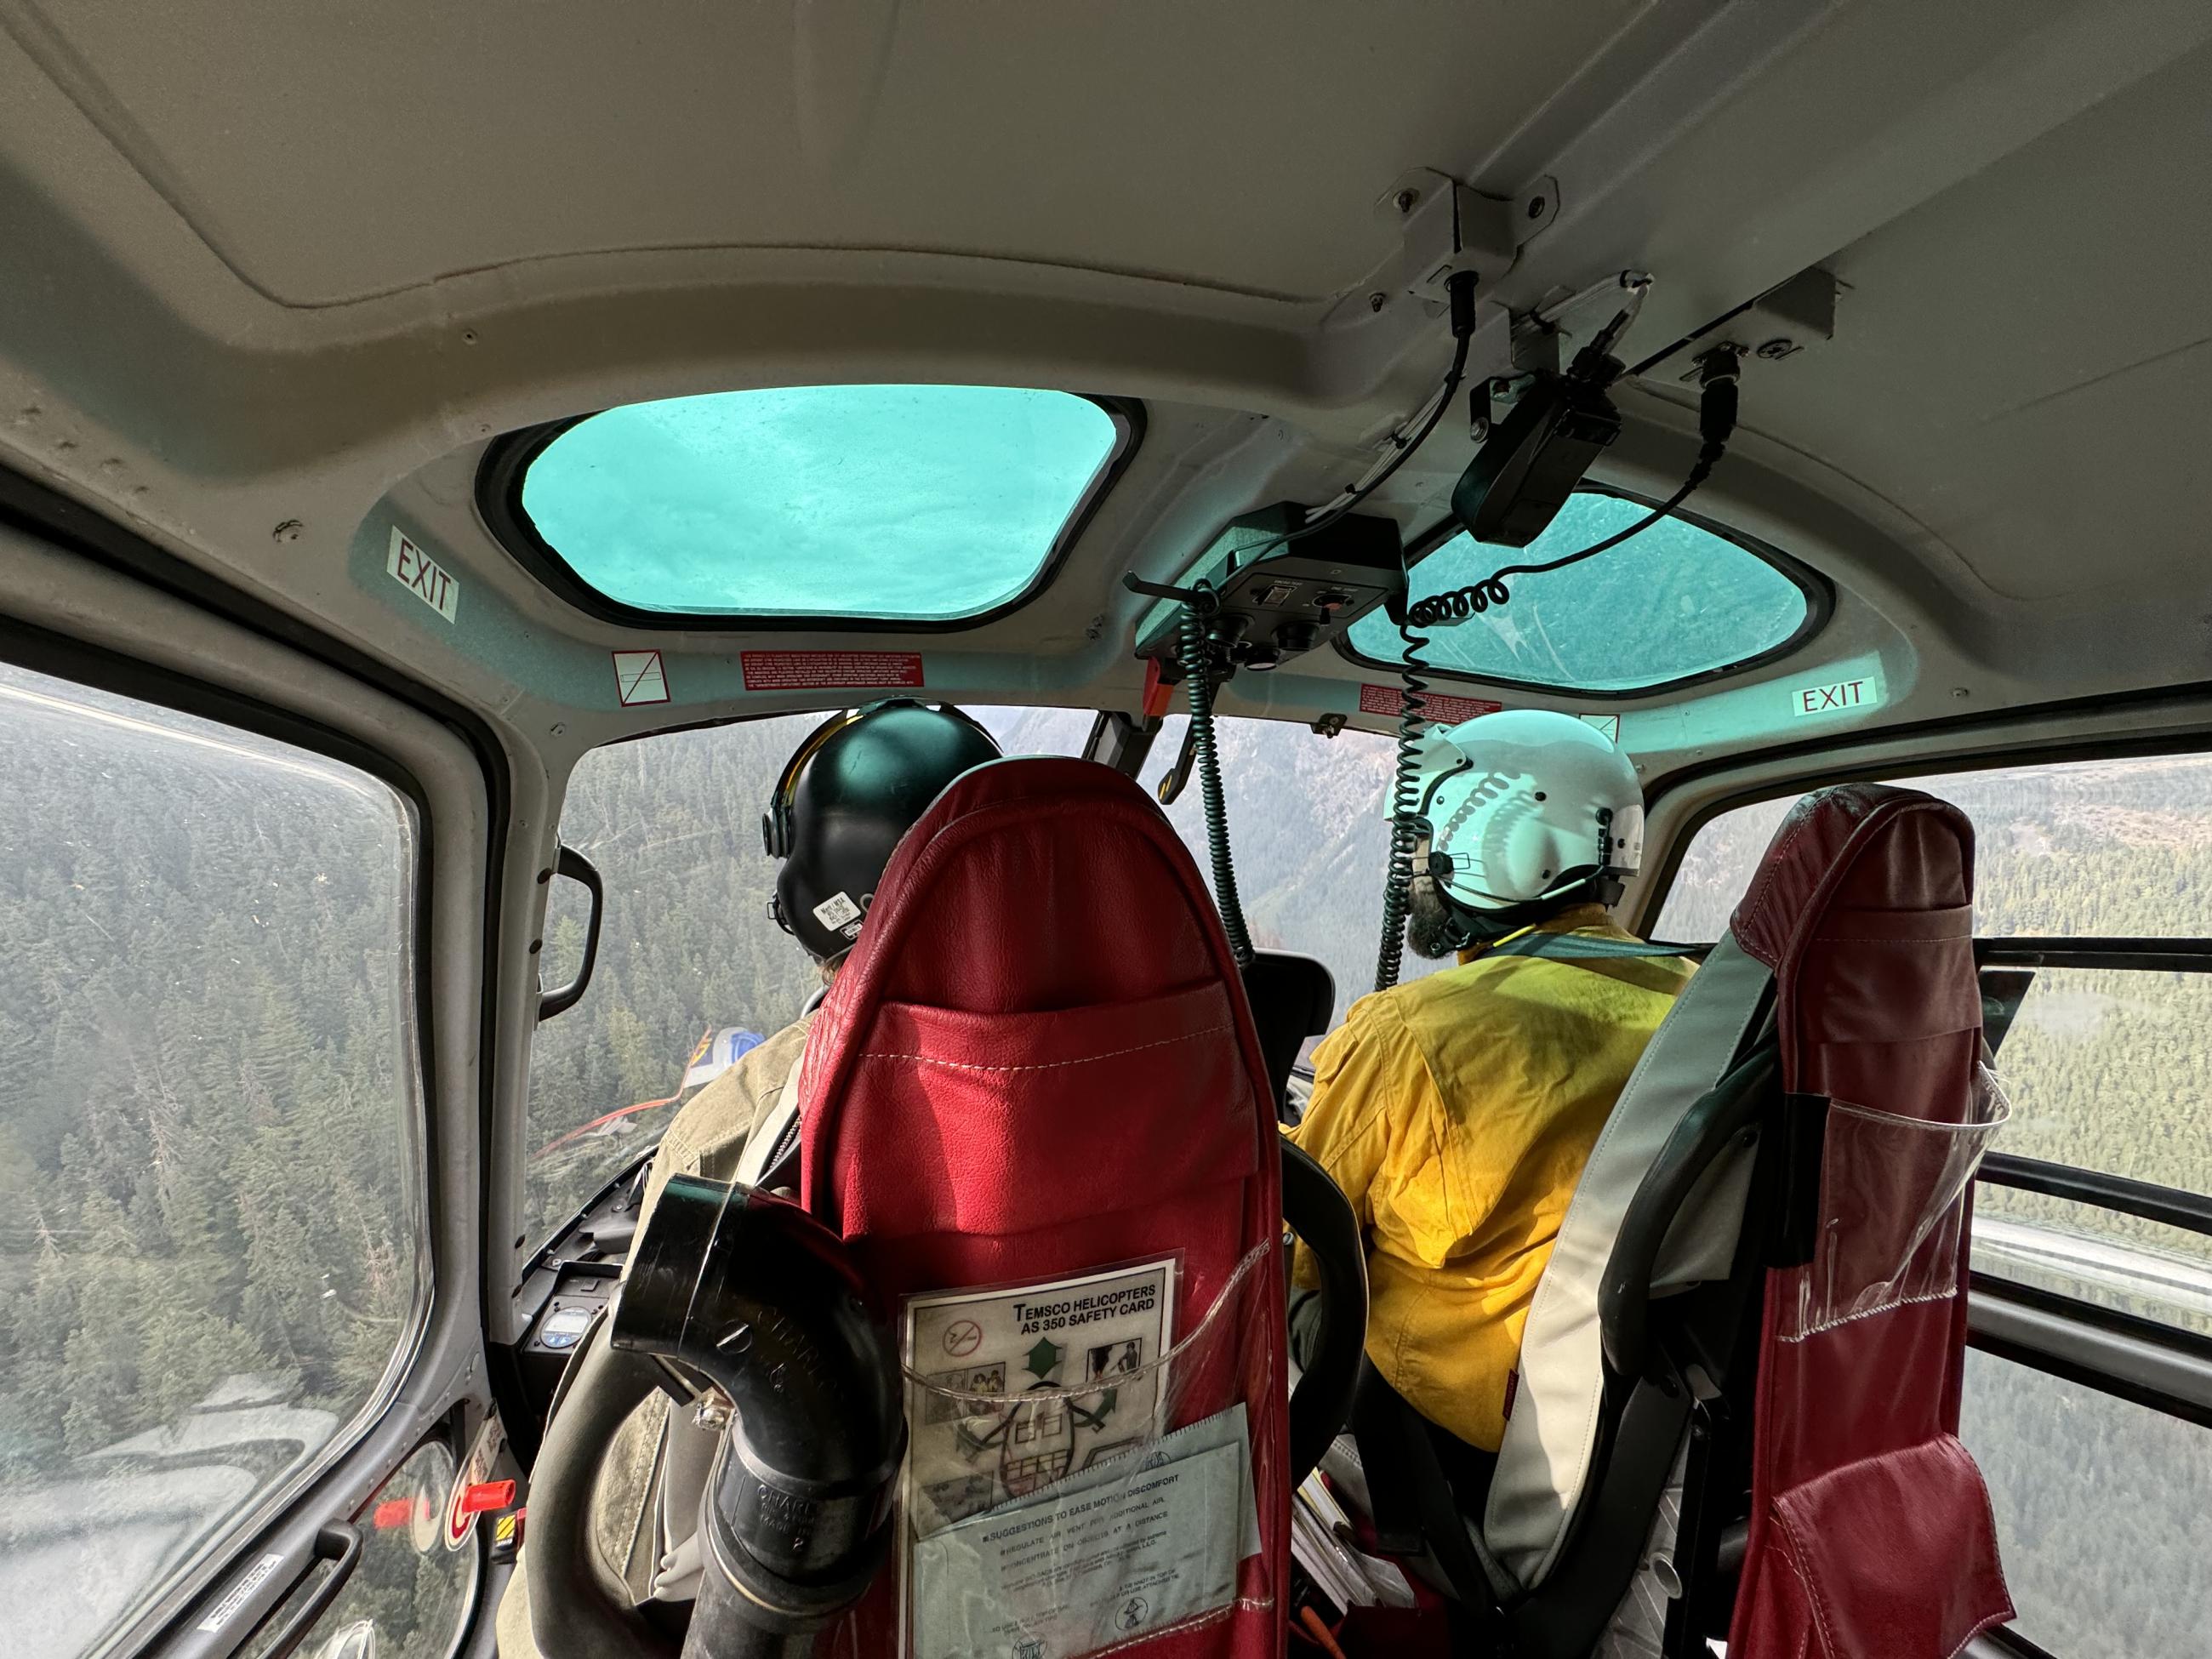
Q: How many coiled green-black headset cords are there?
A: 2